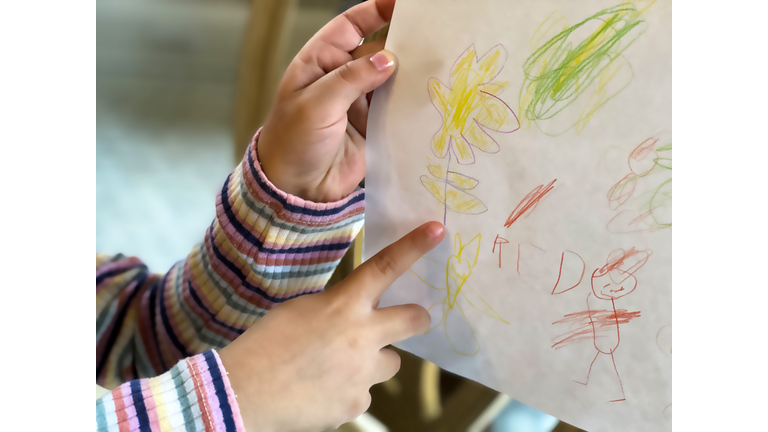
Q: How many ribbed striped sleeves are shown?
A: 2